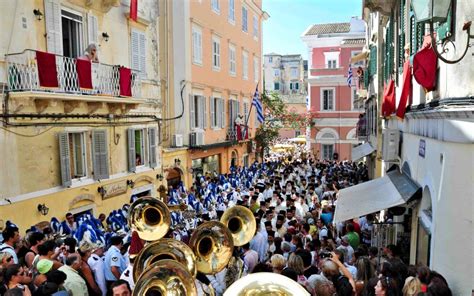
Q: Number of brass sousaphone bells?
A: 6